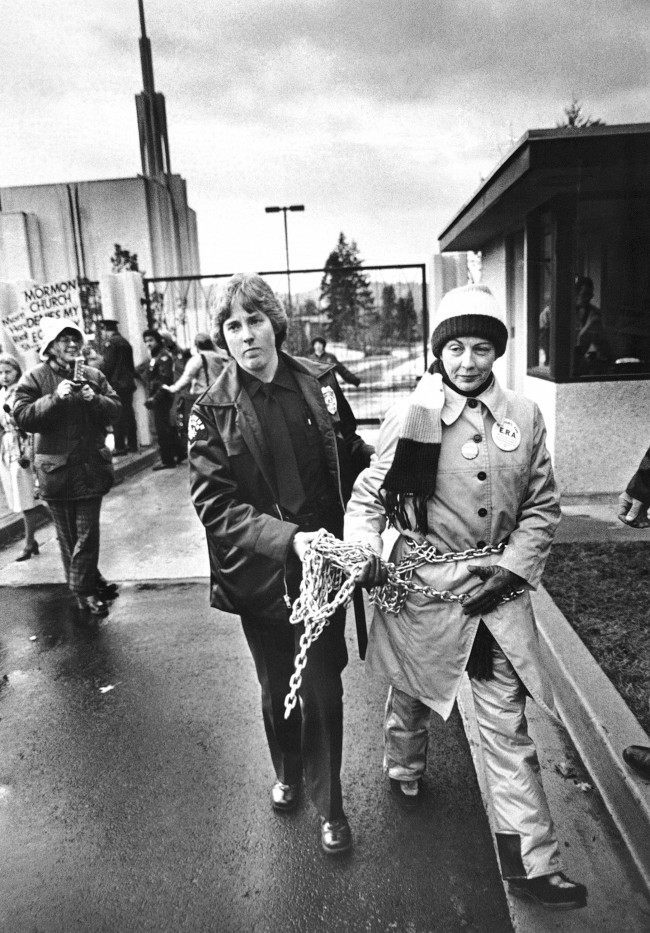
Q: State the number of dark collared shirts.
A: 1